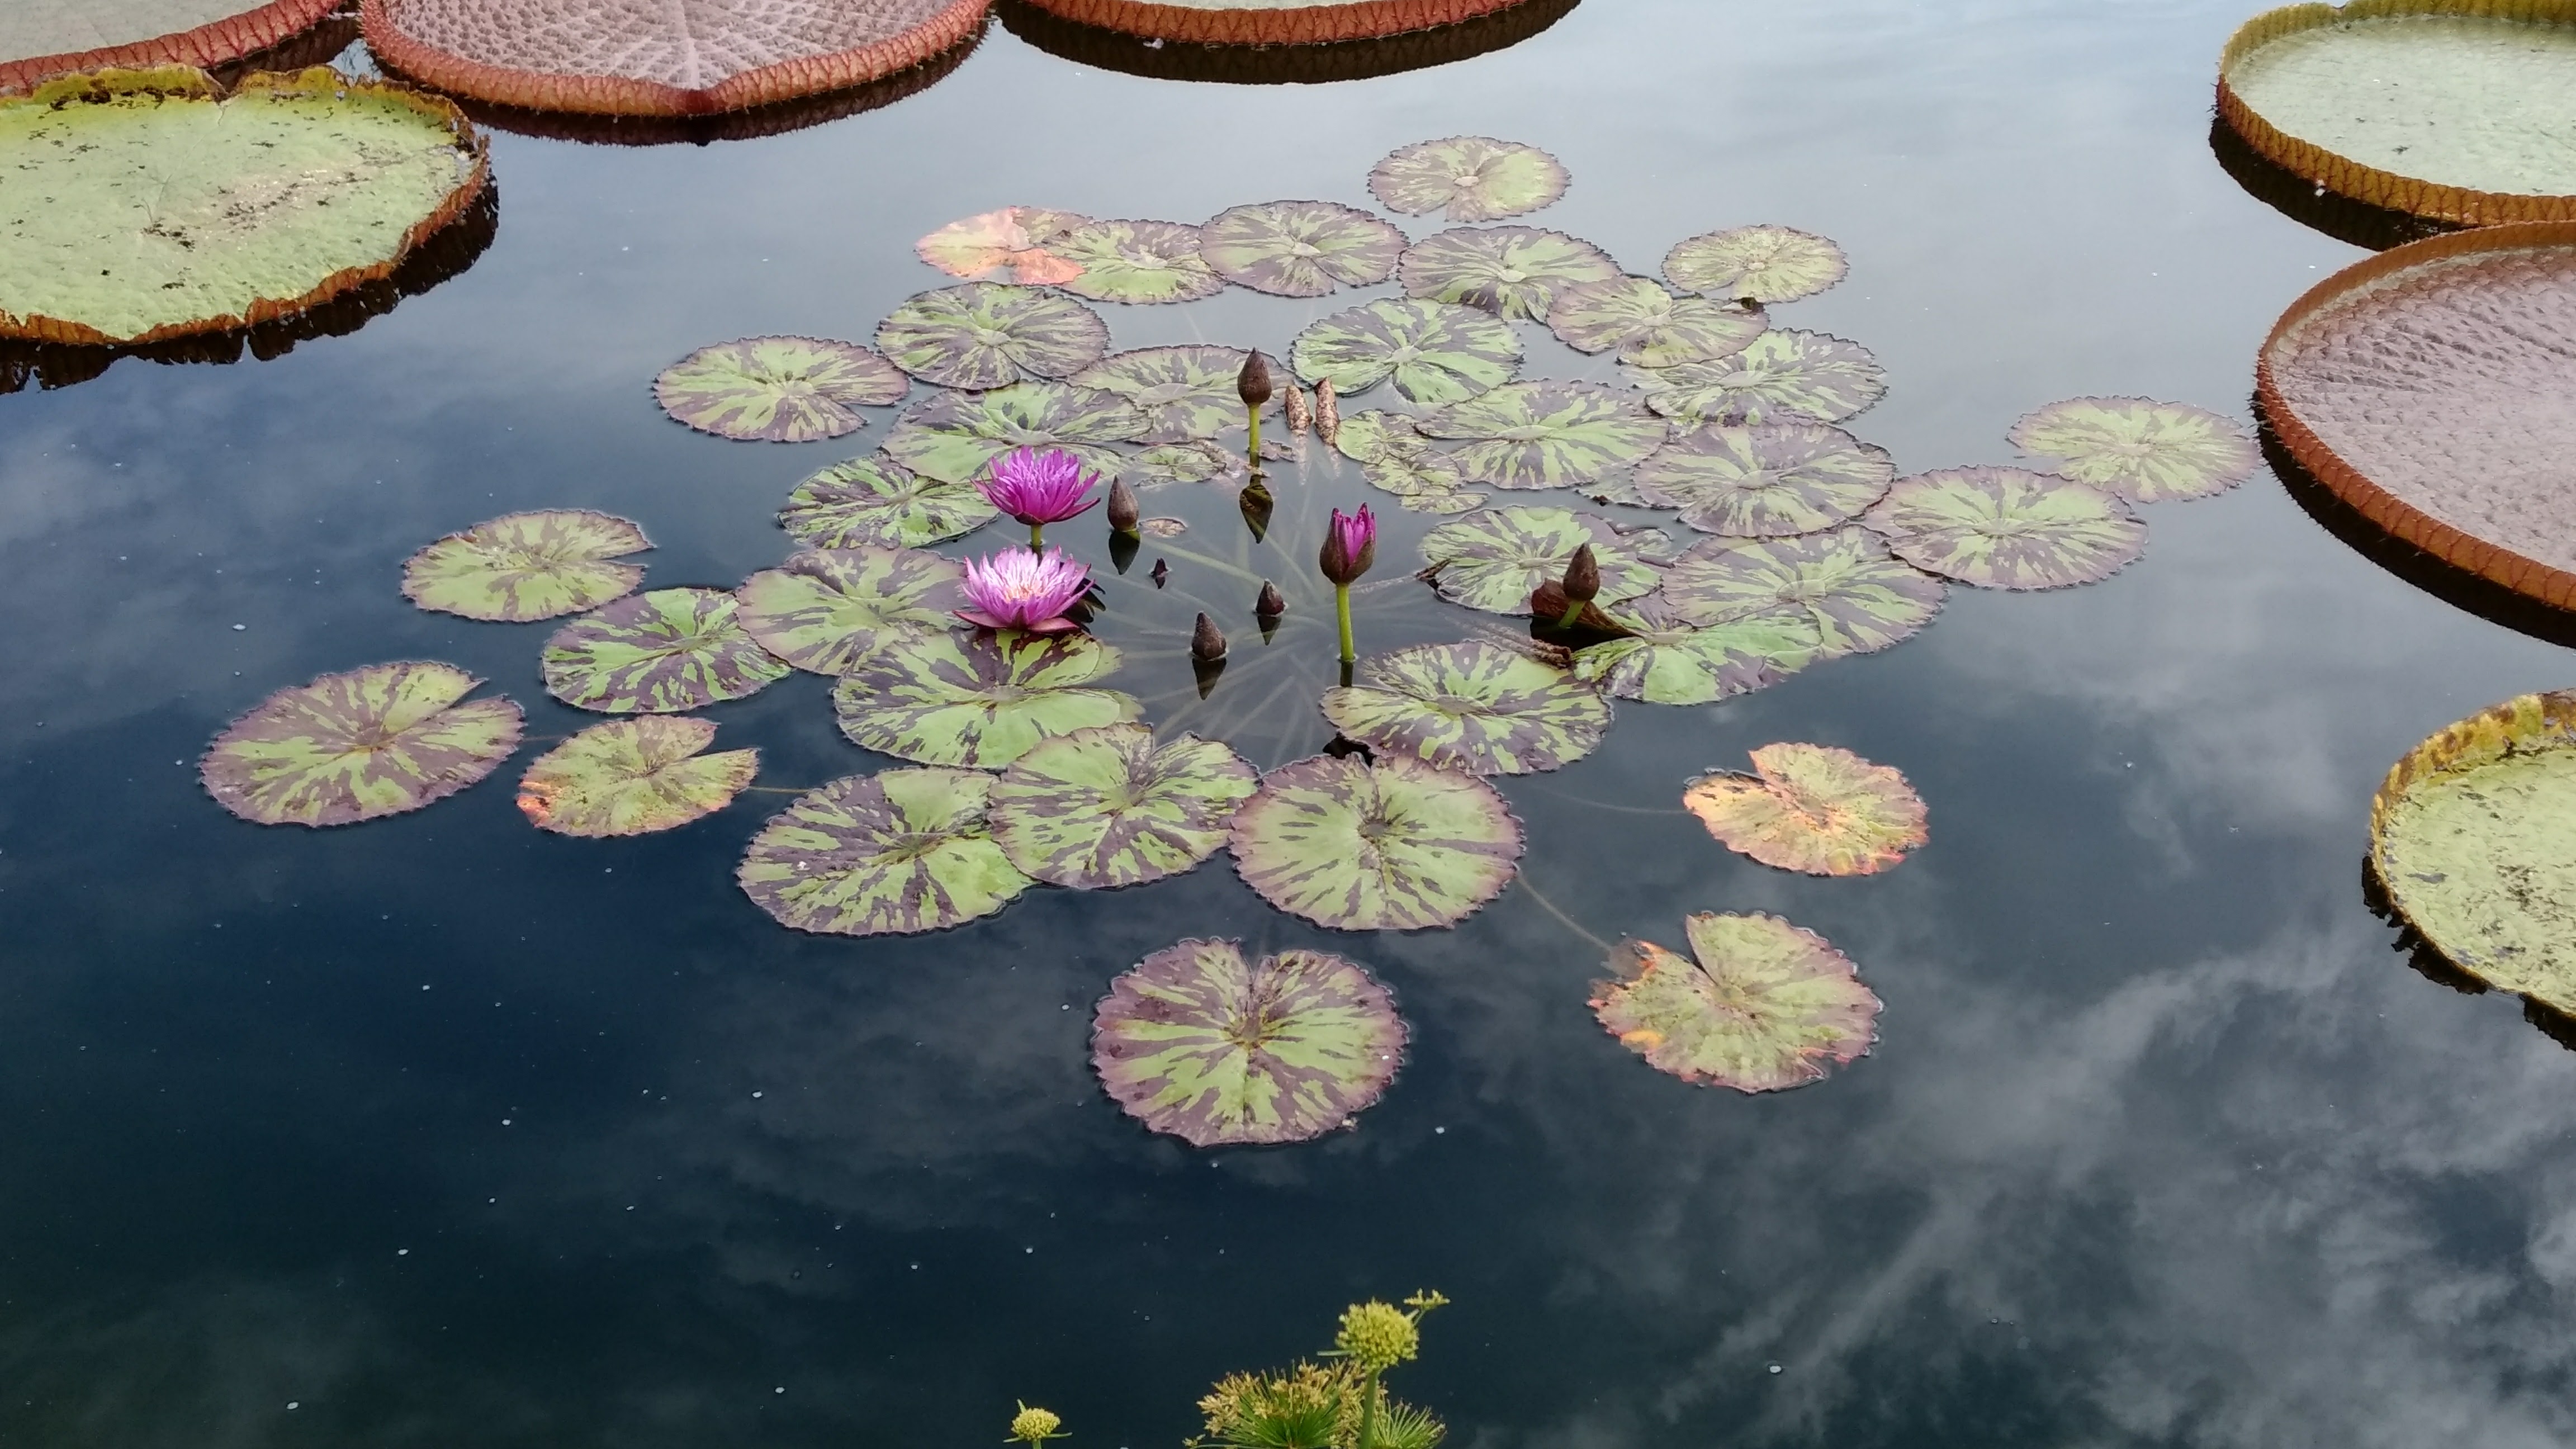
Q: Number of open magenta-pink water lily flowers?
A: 2